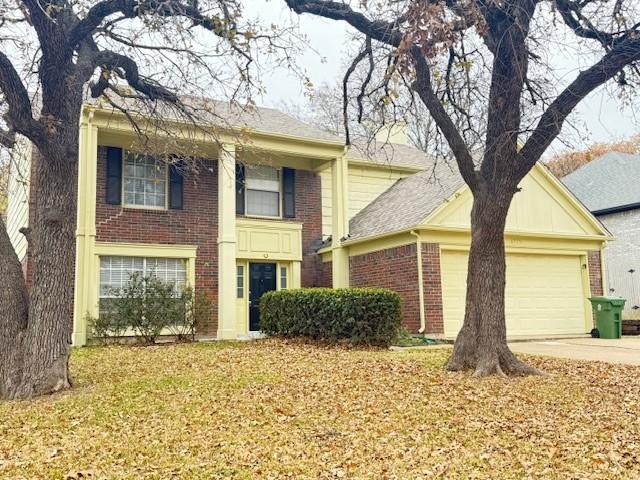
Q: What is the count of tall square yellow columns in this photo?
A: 3